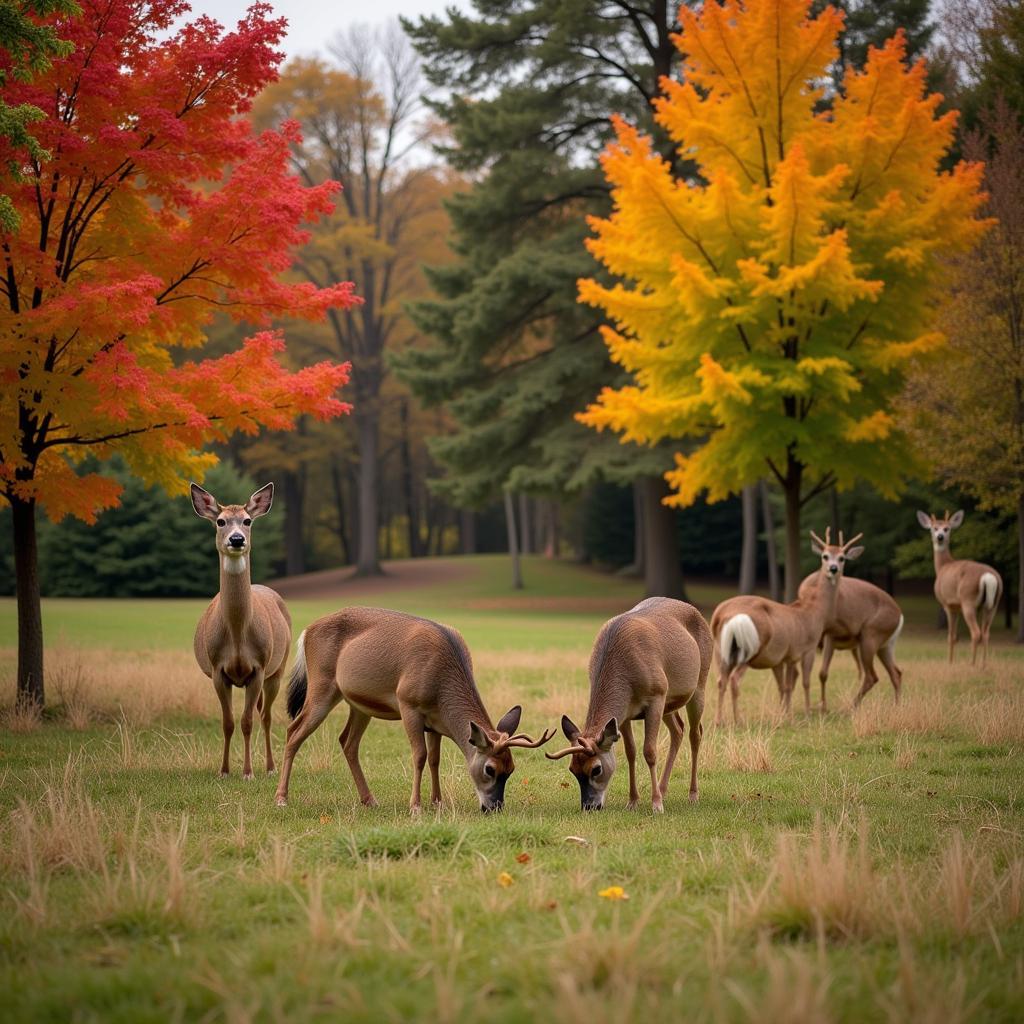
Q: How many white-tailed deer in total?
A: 6